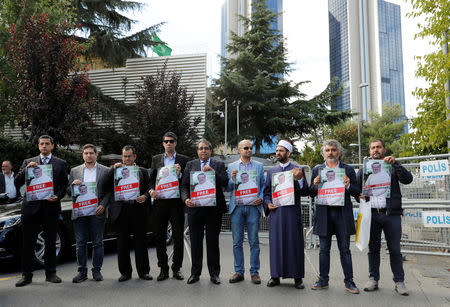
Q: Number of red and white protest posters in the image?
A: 9